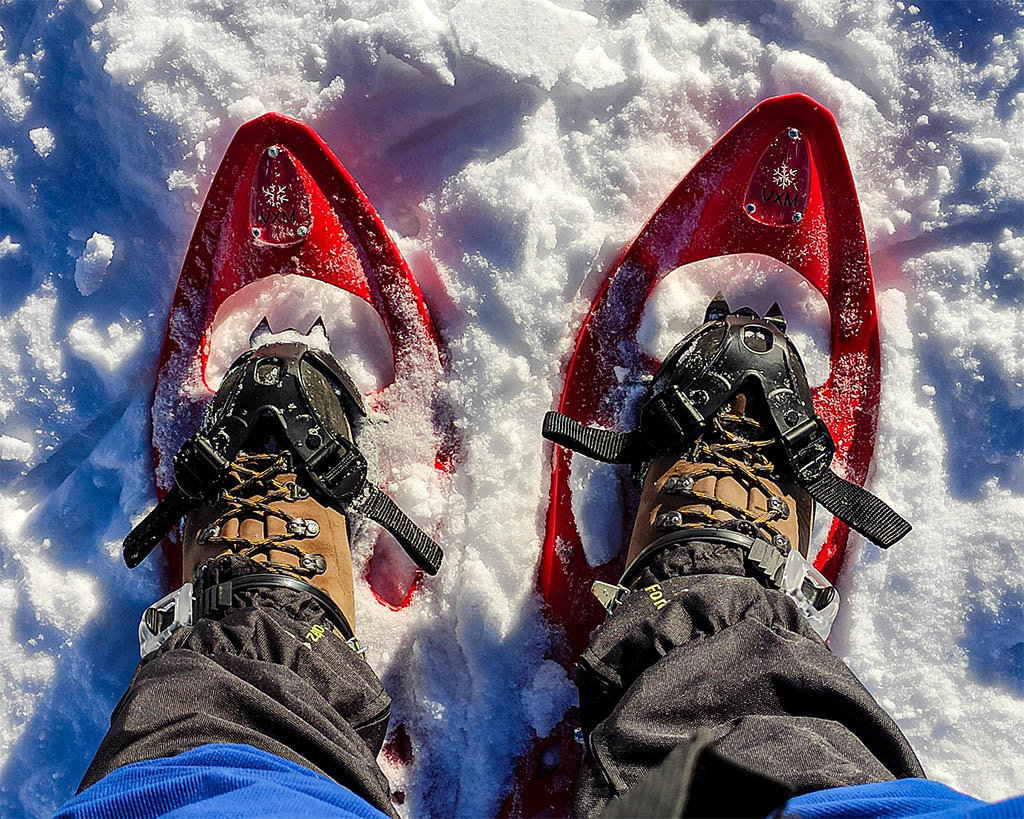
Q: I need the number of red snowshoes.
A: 2